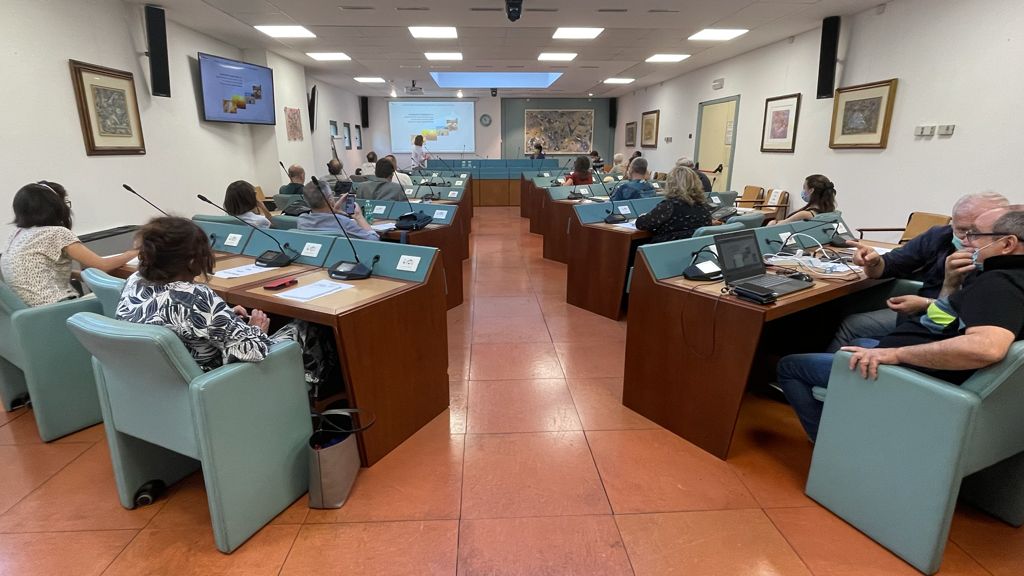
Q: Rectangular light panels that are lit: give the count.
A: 10